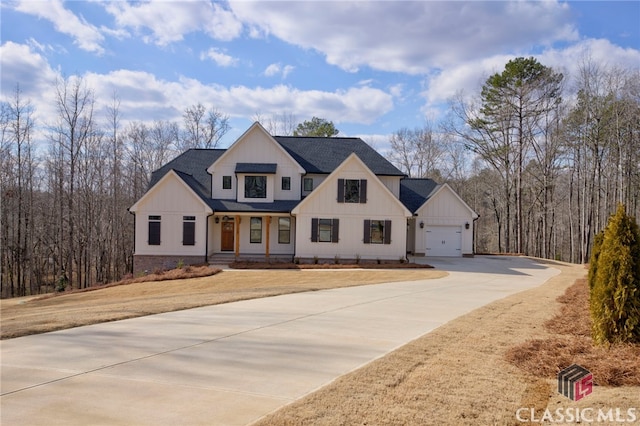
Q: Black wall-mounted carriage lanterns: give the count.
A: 3